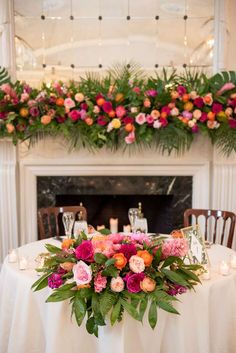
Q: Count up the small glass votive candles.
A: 5